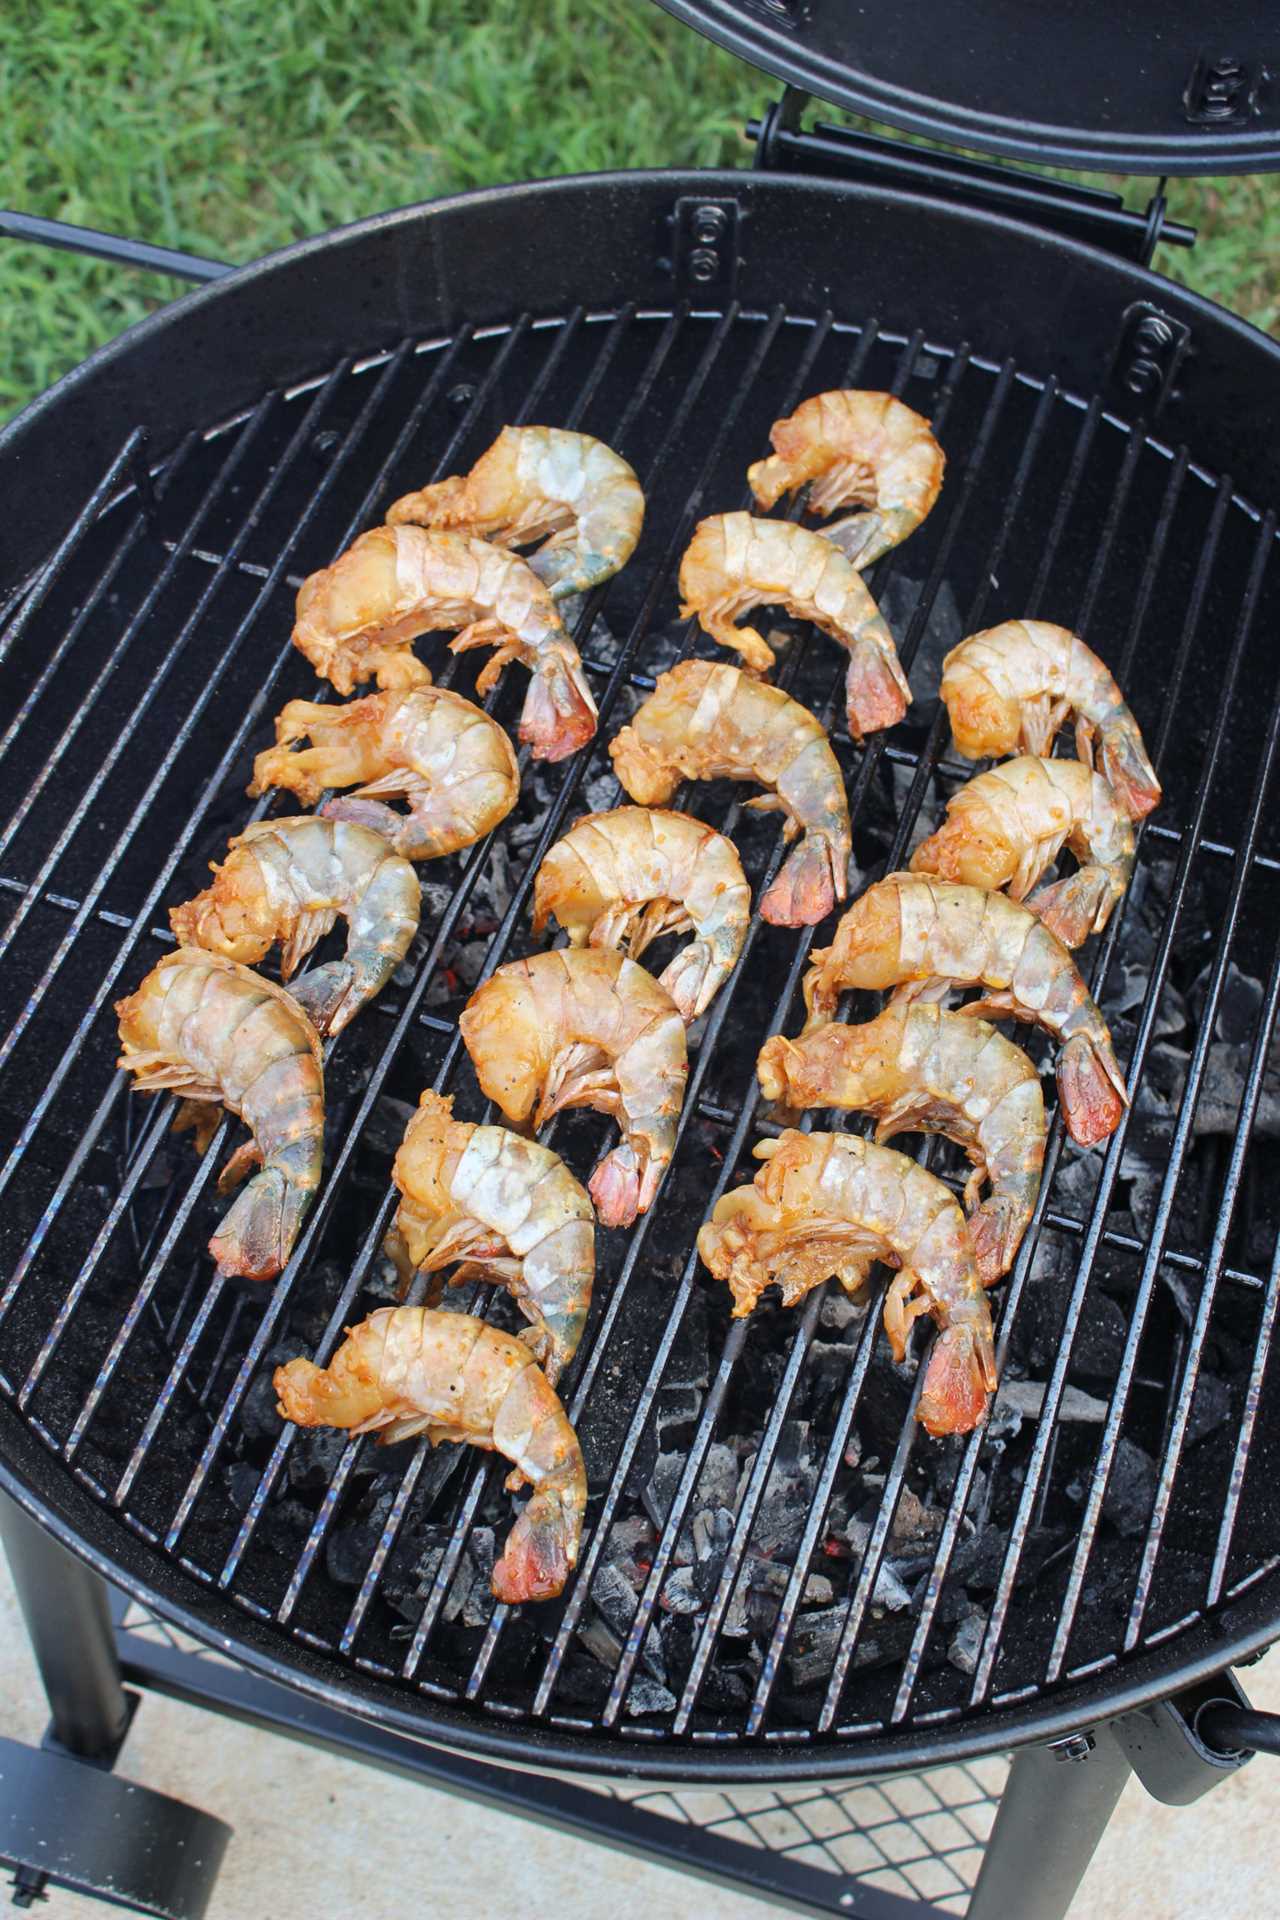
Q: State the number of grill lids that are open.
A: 1